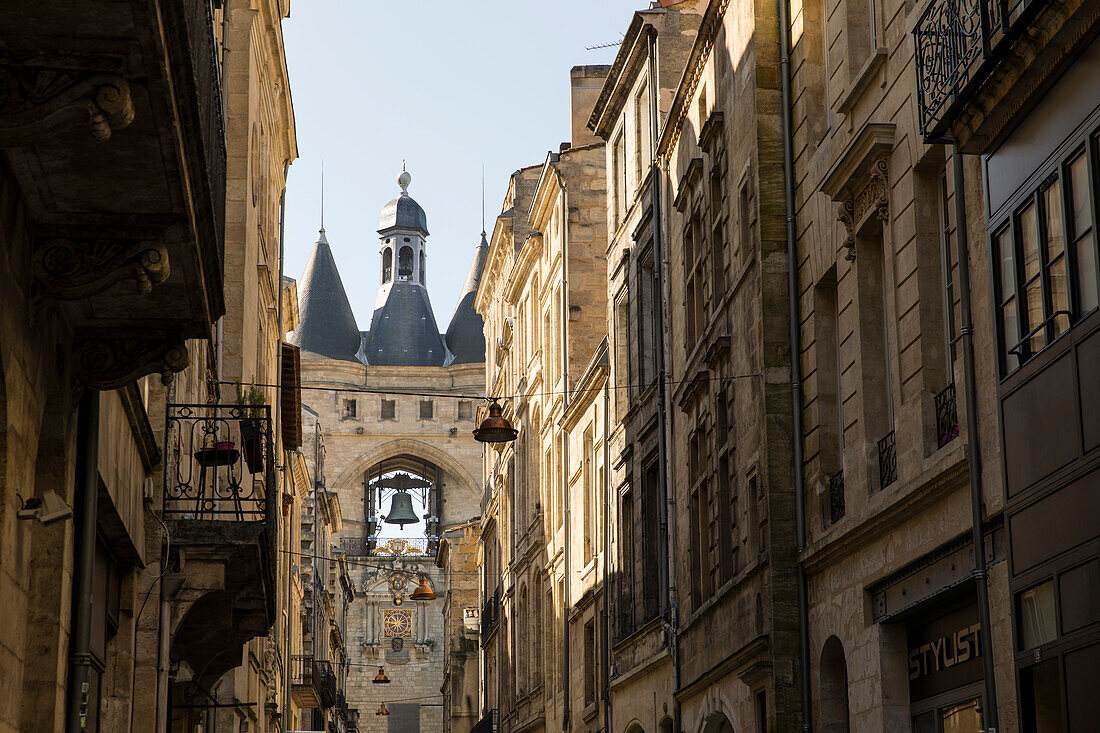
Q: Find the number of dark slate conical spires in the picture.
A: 2